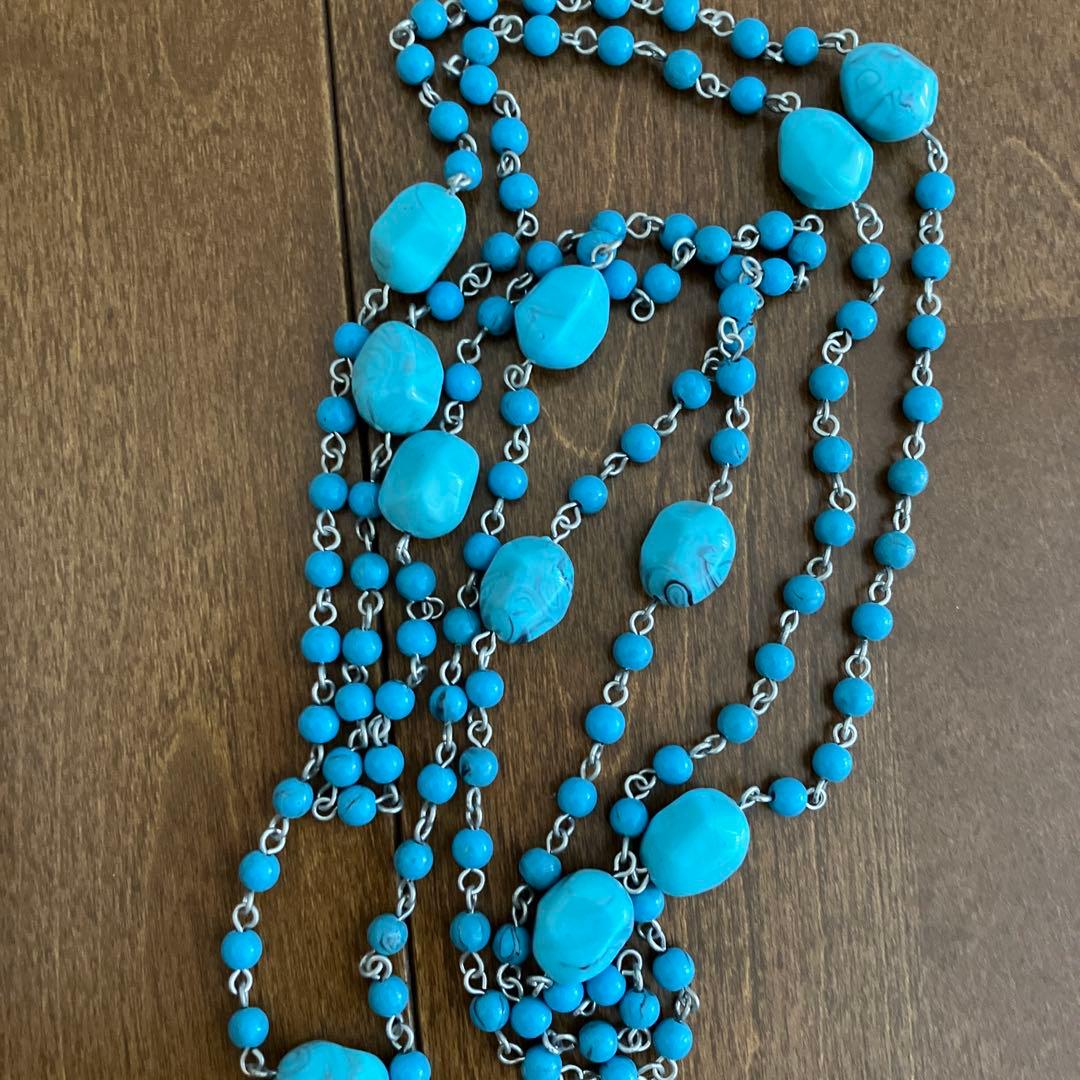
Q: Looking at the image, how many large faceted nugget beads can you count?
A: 11